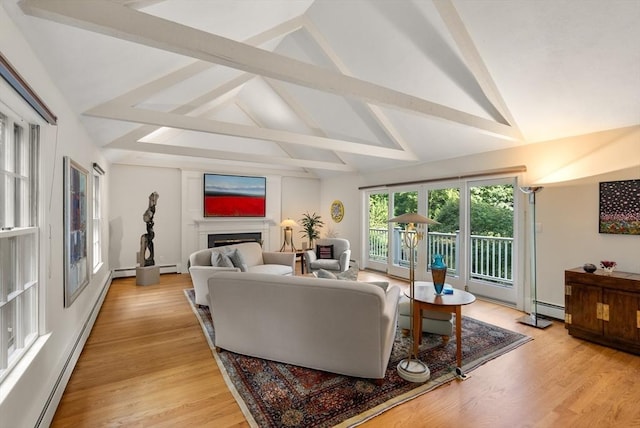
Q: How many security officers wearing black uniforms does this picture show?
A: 0